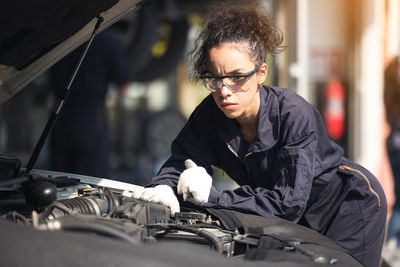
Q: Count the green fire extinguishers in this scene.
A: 0